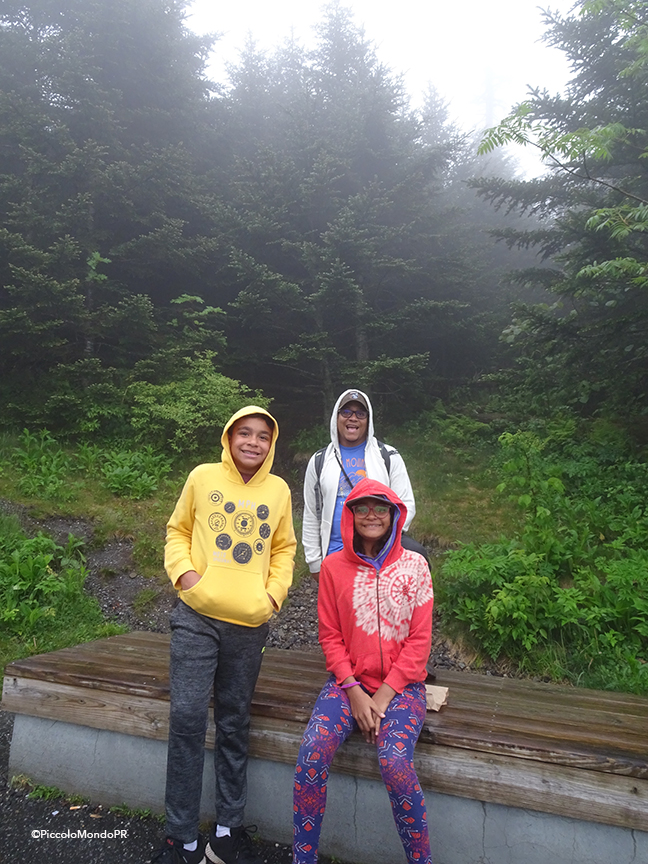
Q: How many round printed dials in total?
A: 9